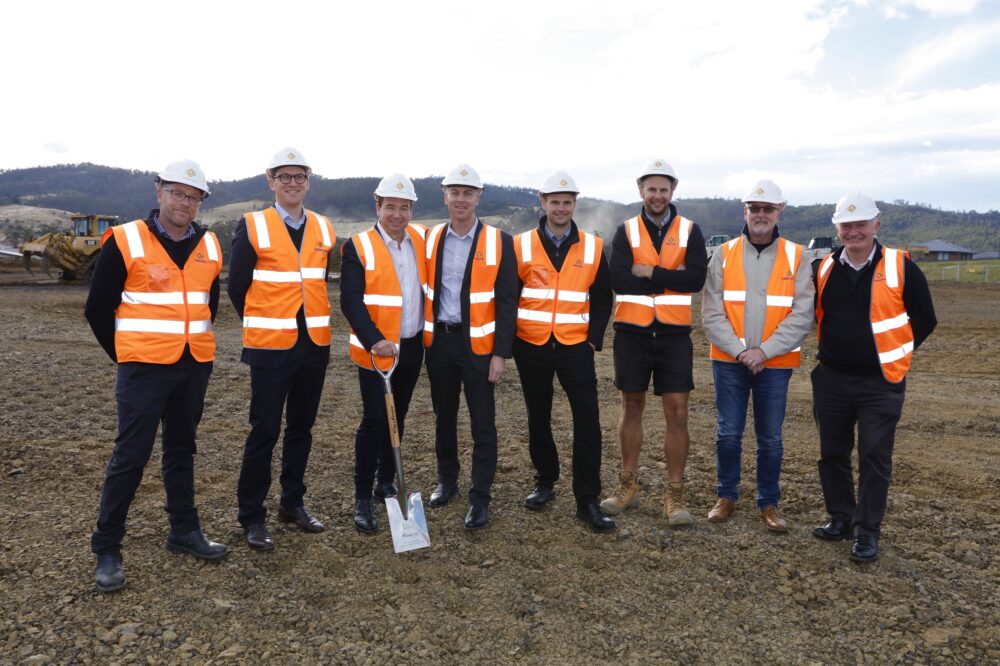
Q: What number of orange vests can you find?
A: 8